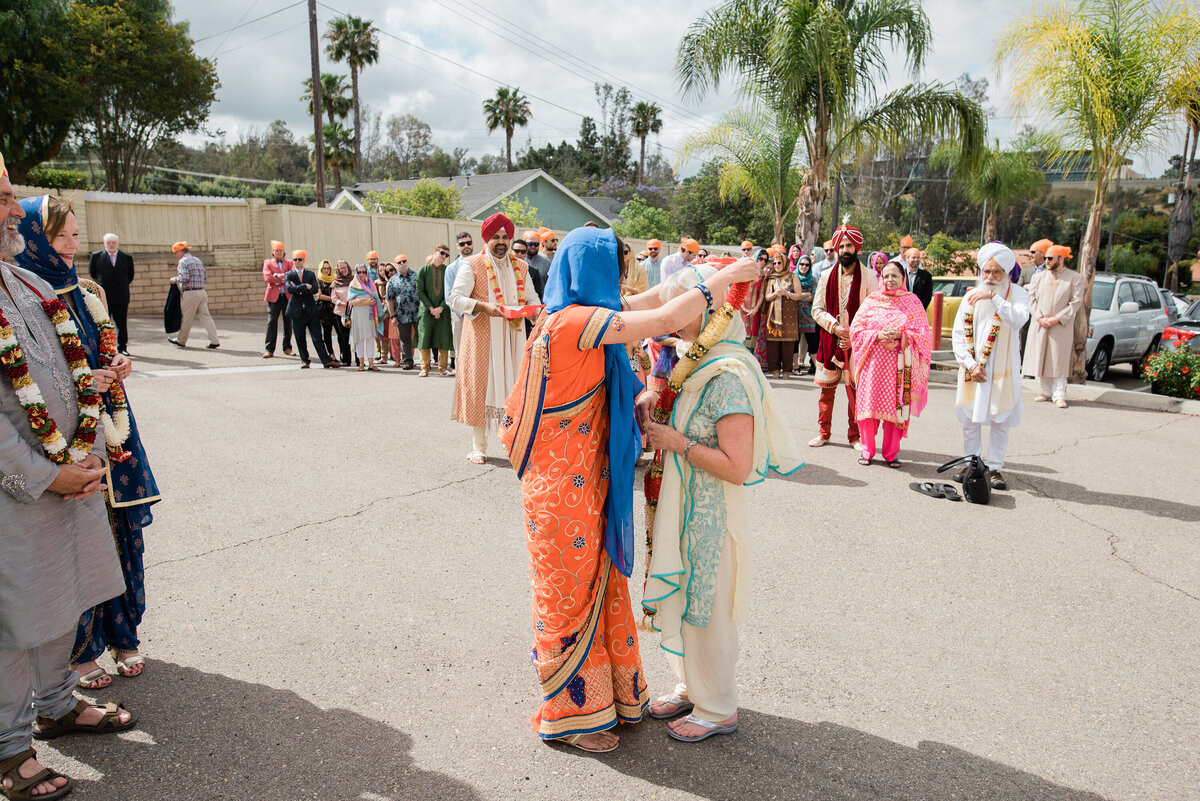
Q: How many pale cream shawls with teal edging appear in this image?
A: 1